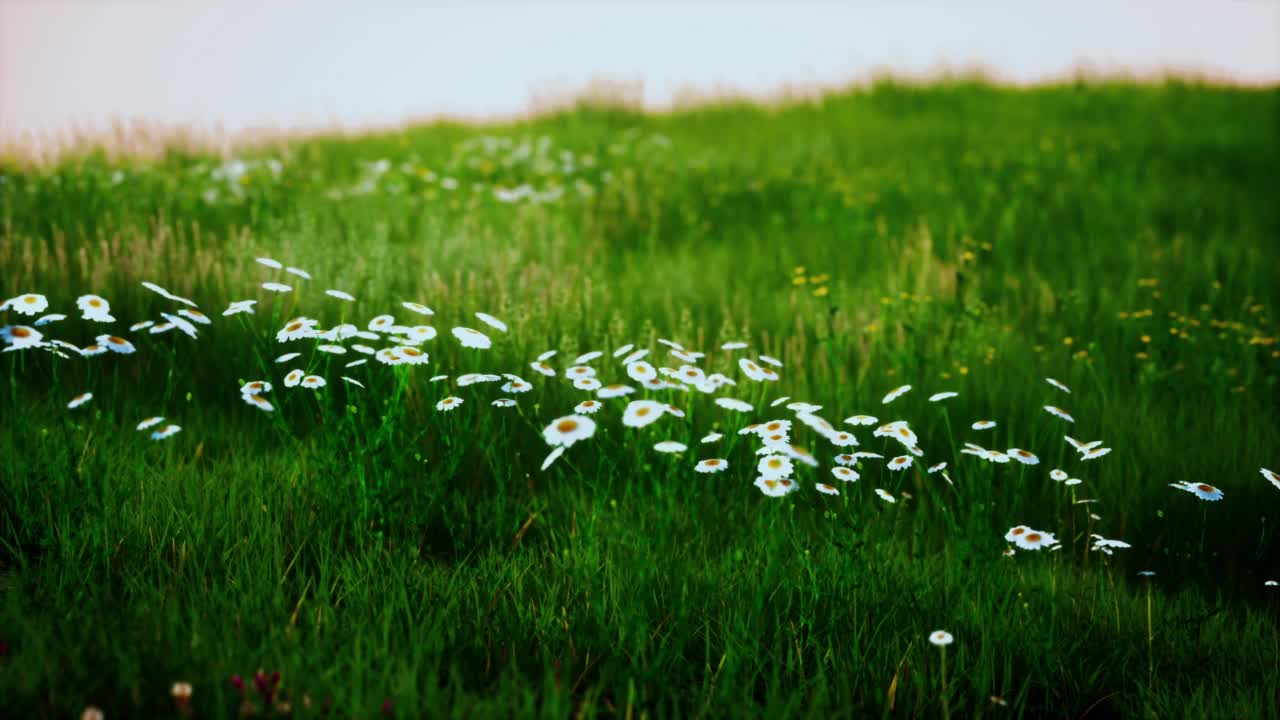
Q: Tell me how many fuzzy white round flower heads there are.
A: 2